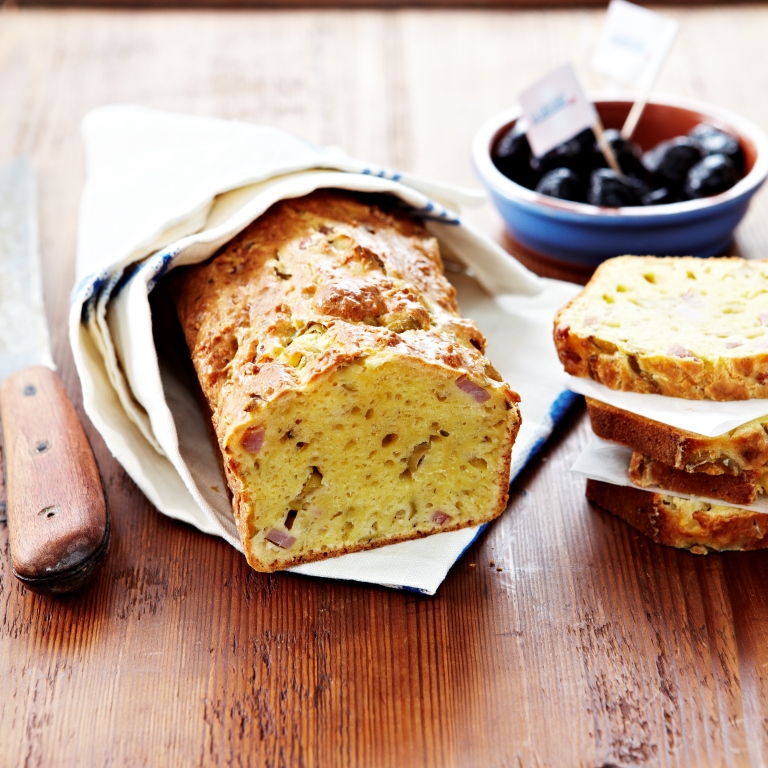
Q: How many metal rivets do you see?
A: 3